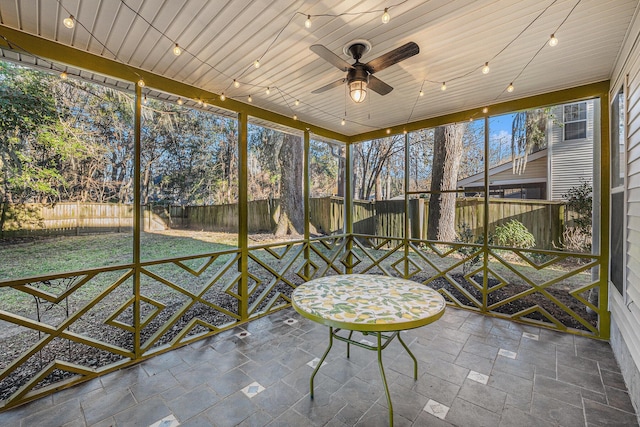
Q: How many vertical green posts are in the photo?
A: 7